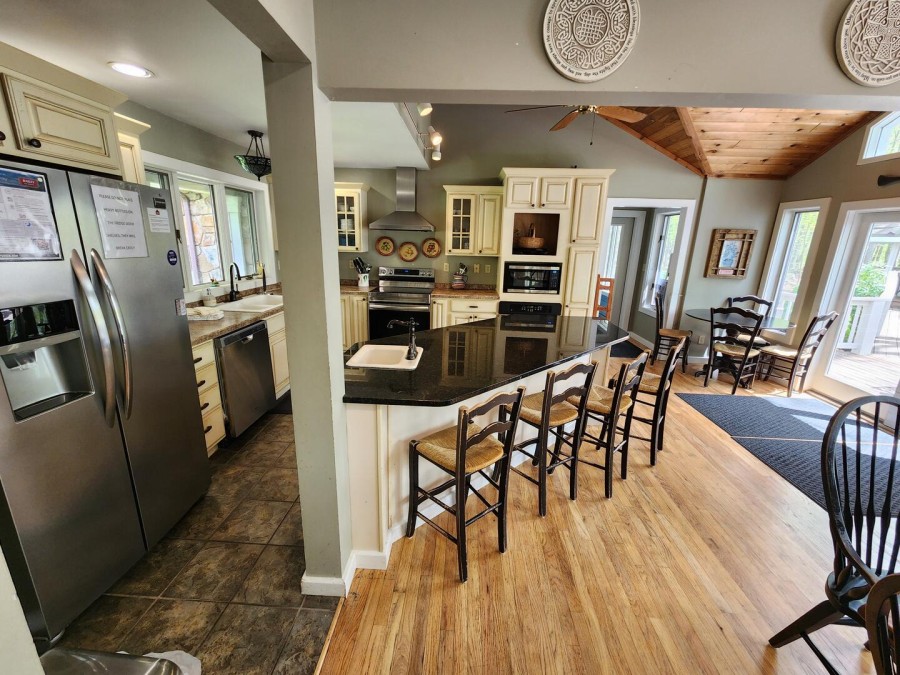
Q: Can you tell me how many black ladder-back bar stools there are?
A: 4